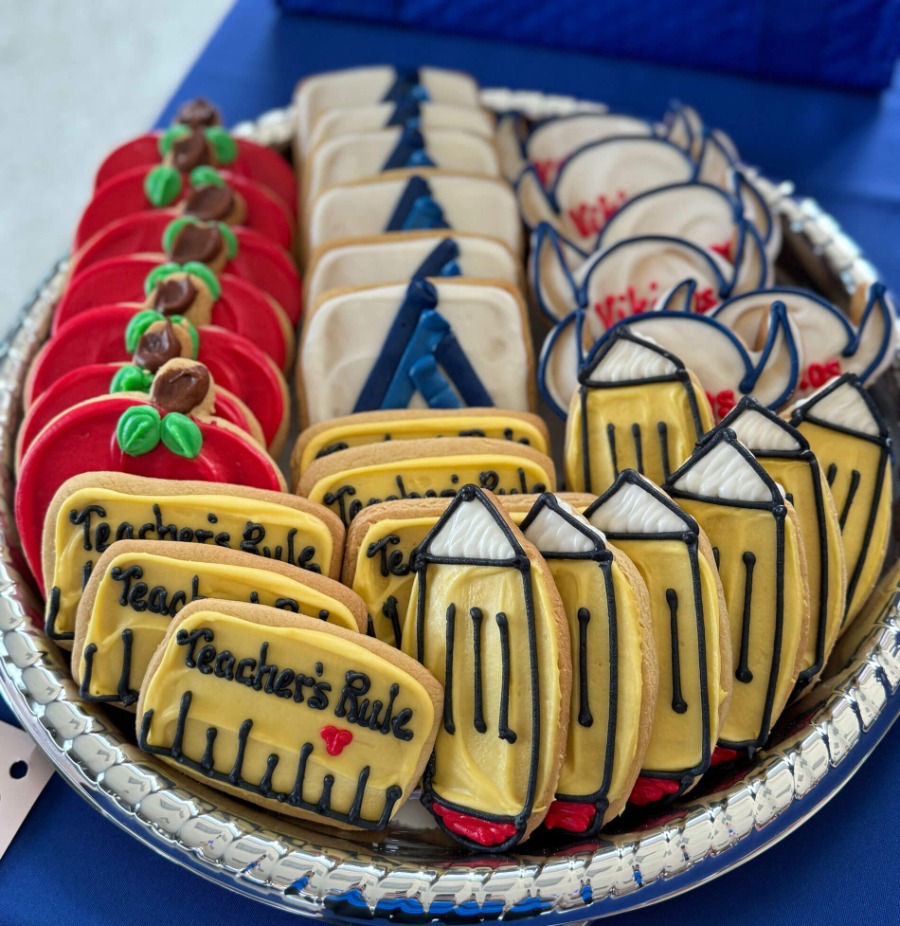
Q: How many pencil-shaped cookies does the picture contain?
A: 7